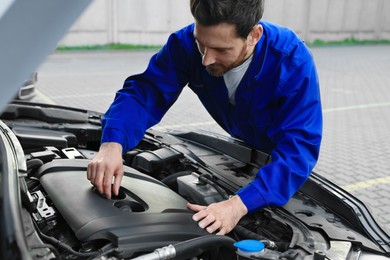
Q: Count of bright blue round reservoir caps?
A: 1